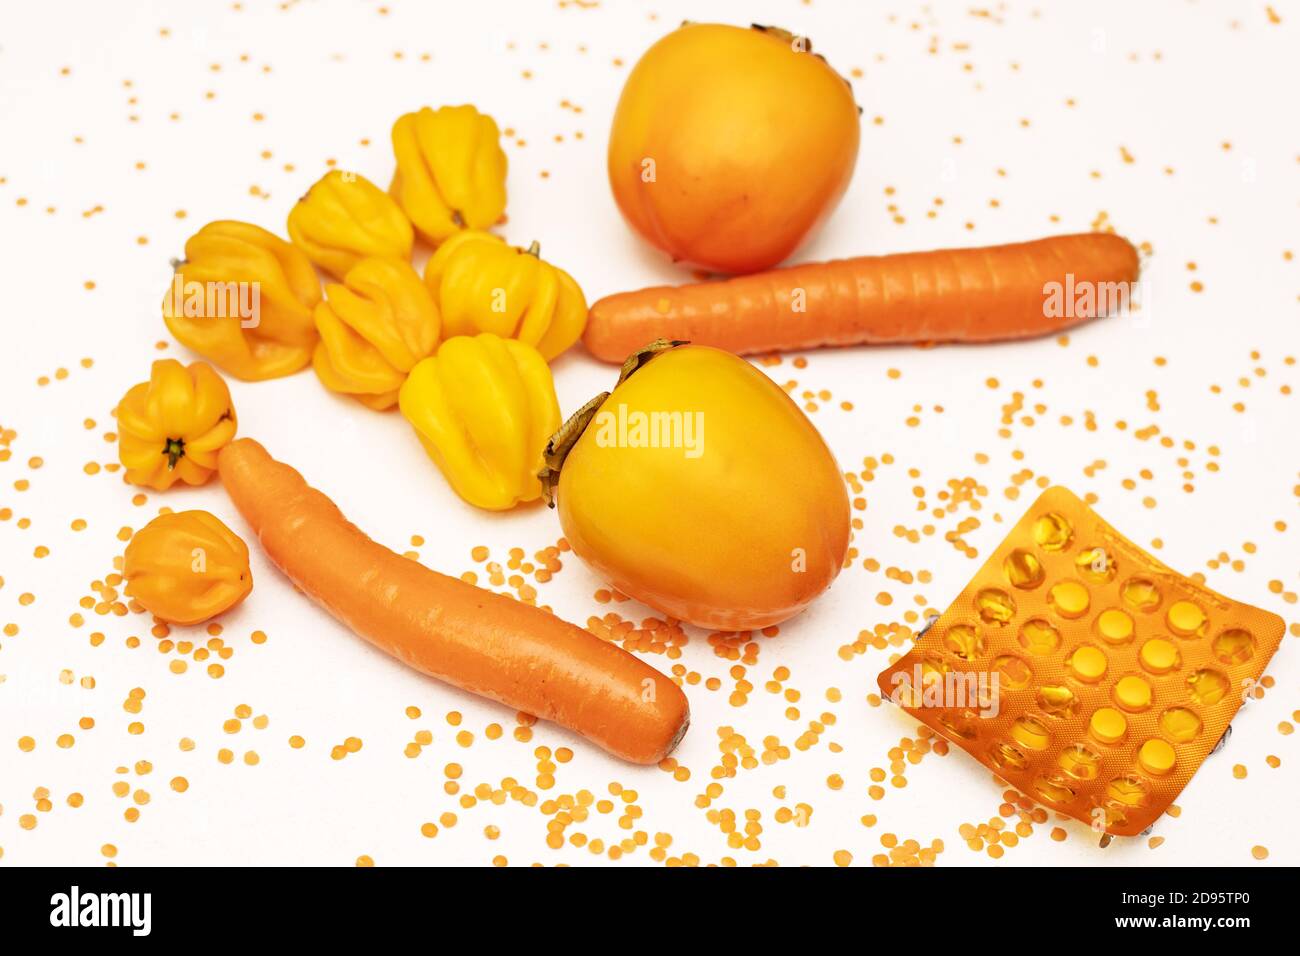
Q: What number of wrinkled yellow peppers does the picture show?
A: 8